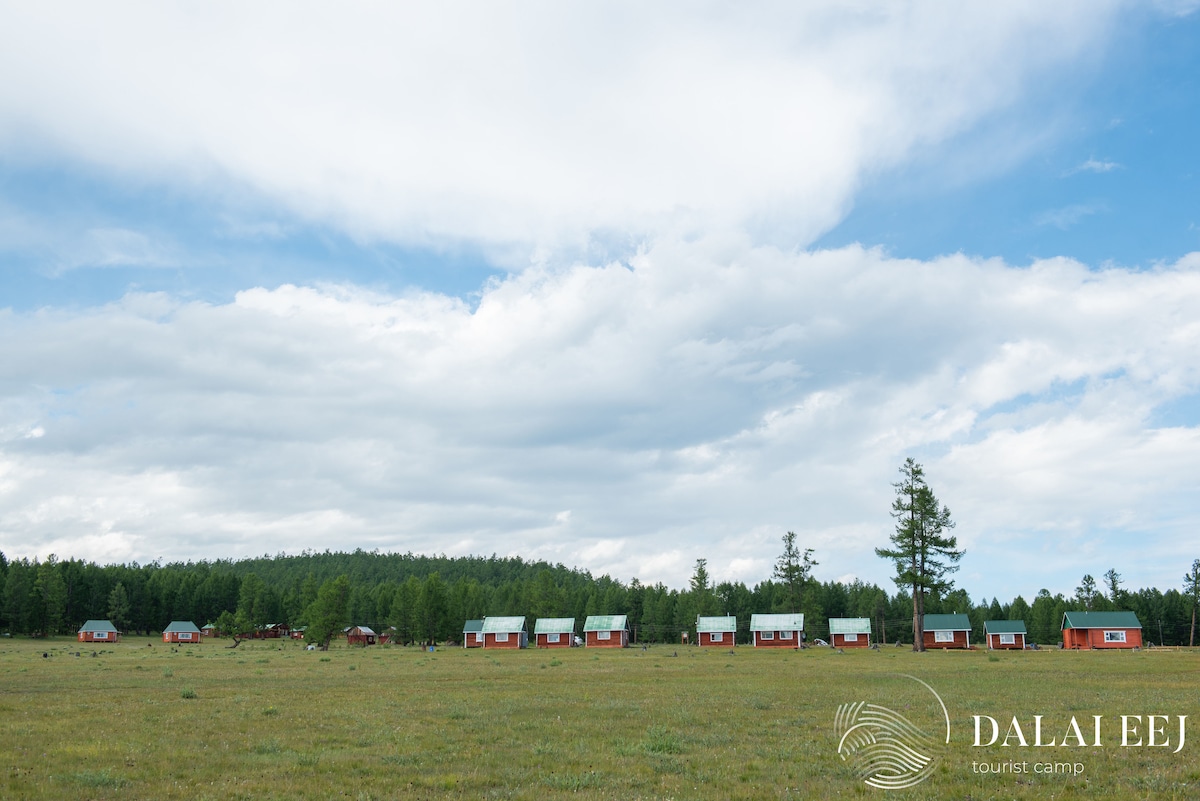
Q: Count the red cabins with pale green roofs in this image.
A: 6